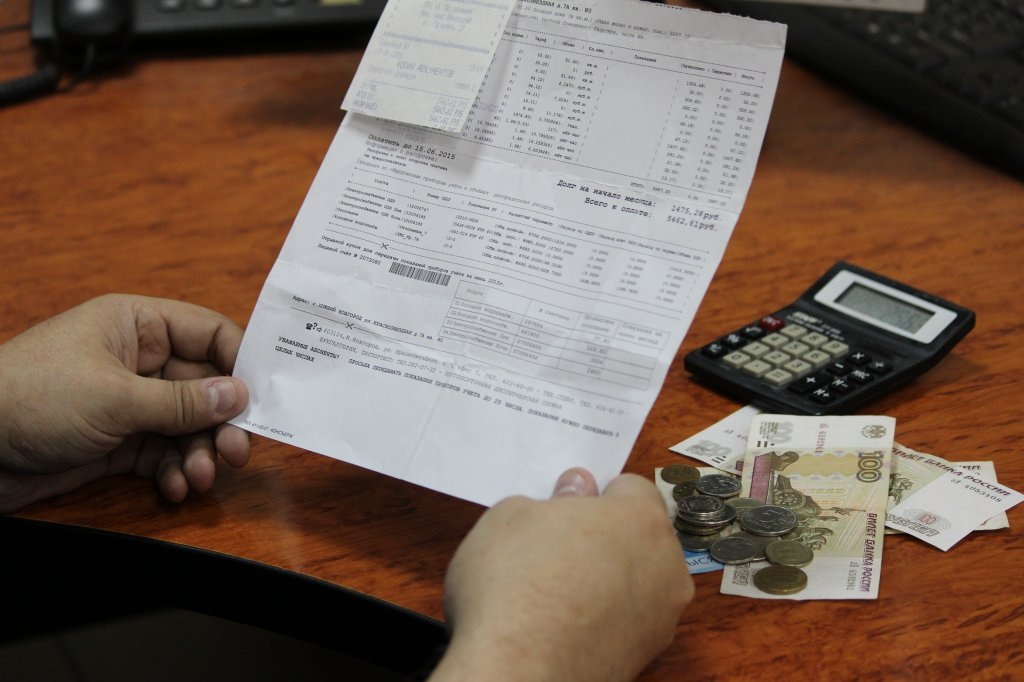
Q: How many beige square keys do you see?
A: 12